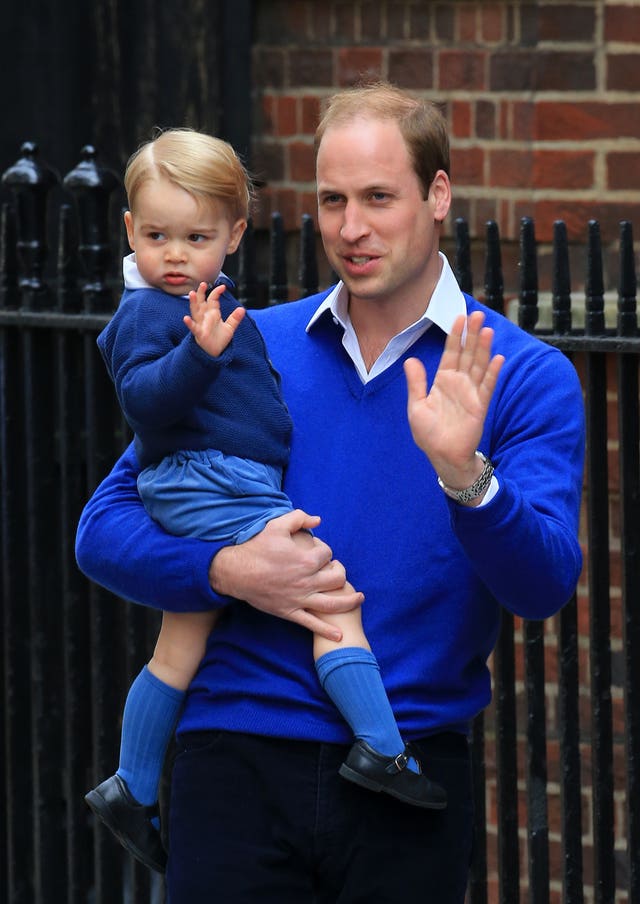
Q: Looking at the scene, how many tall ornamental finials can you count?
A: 2